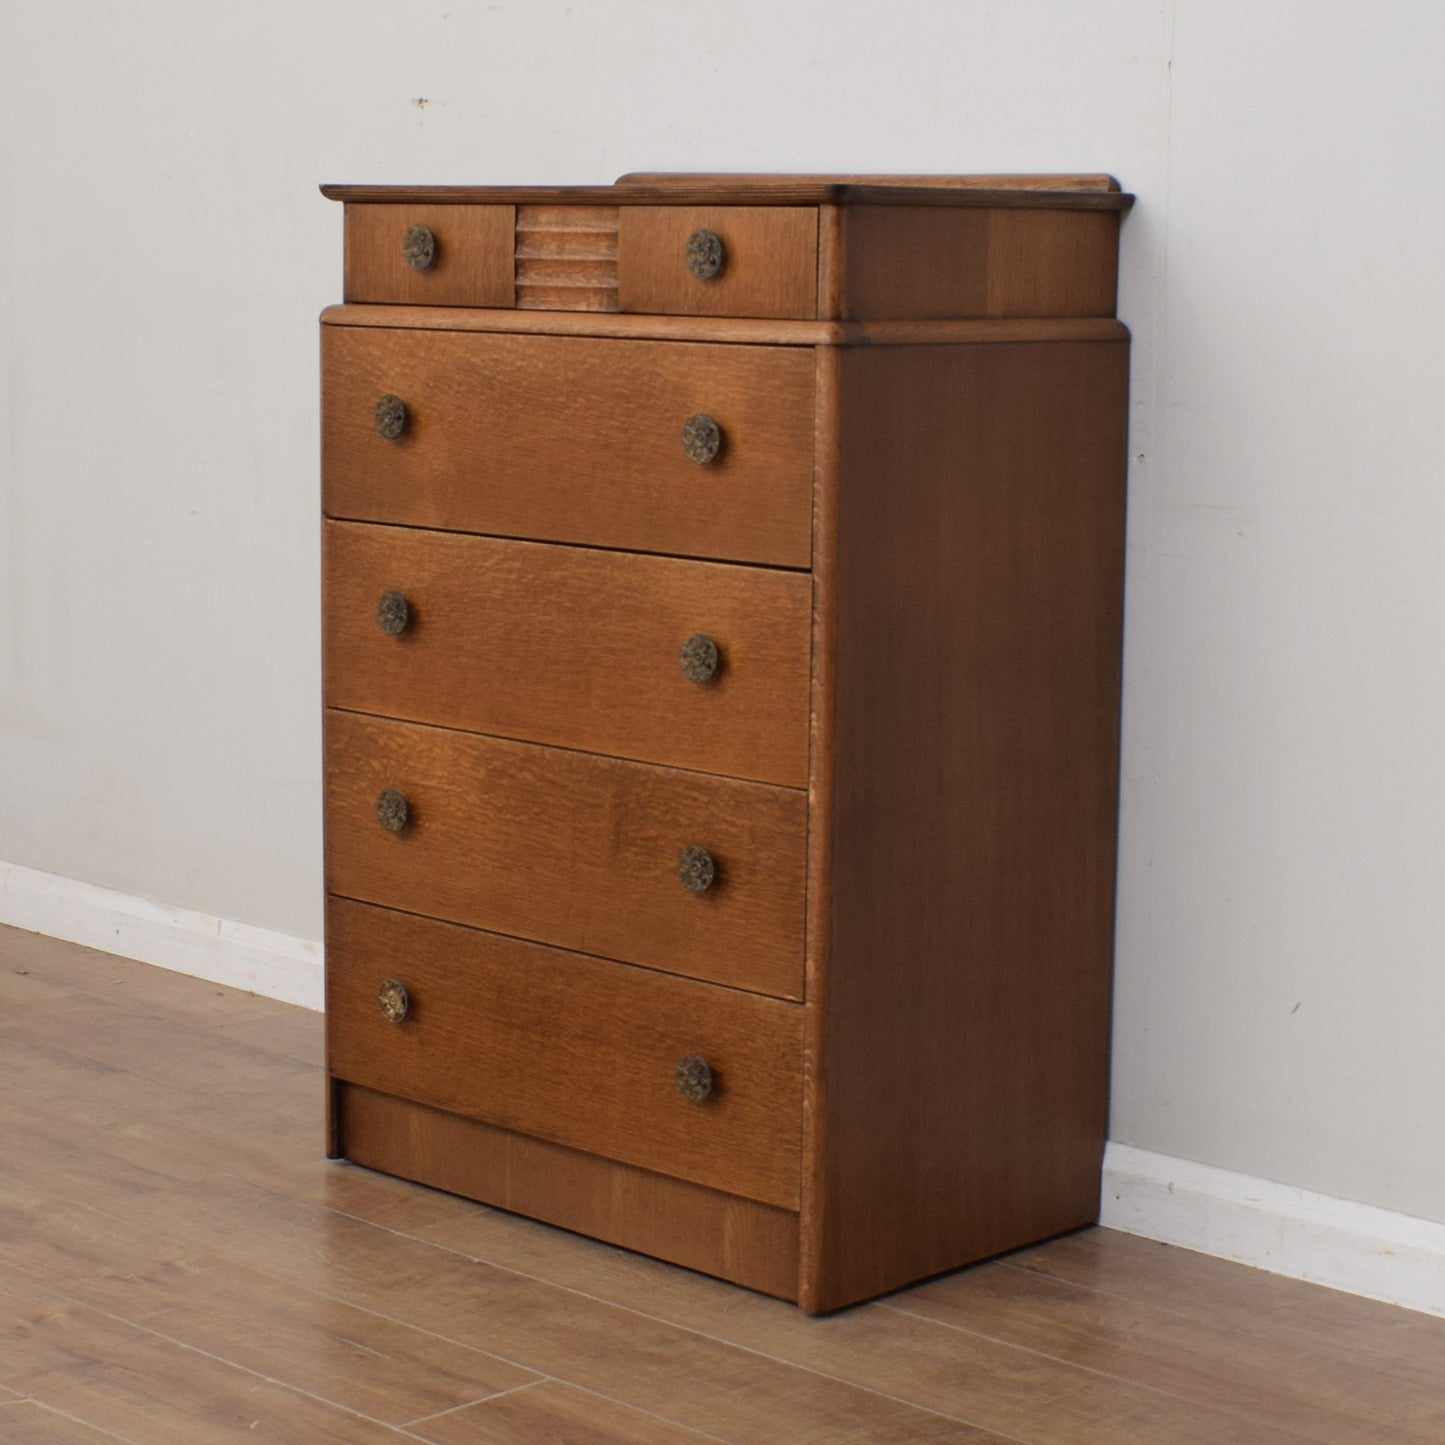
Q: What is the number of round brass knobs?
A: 10